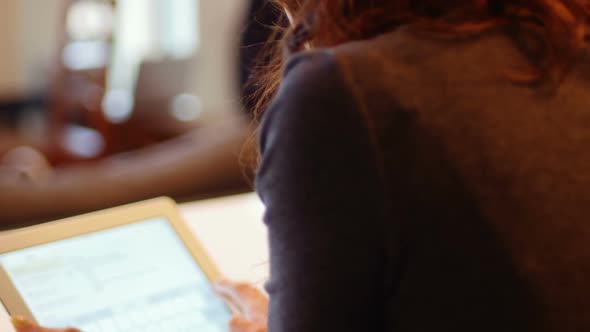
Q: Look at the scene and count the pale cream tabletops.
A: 1